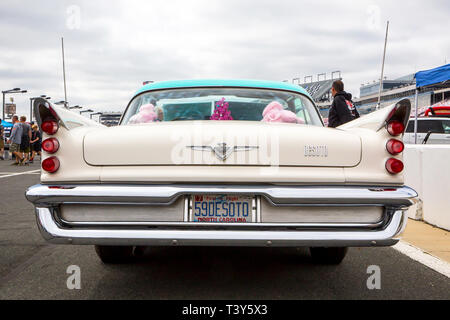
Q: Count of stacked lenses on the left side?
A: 3